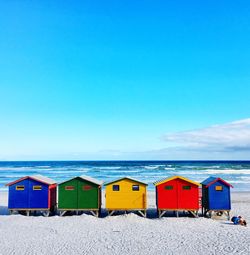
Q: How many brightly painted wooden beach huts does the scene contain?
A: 5